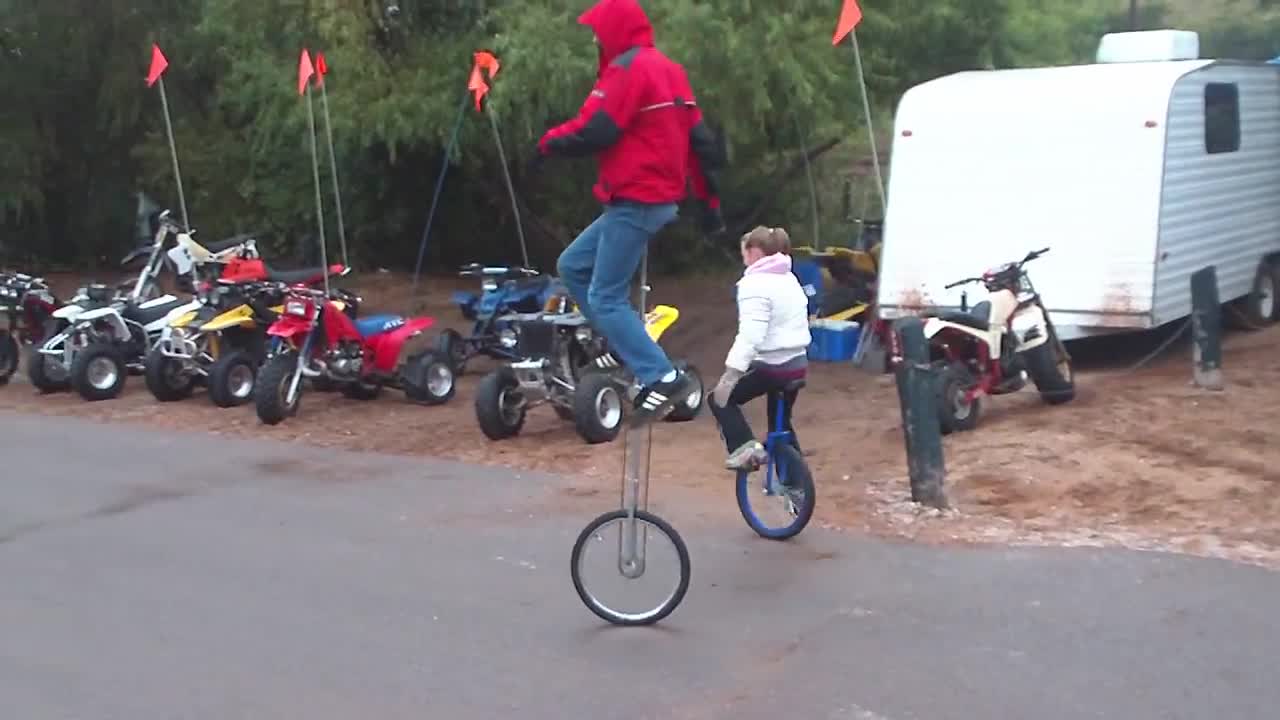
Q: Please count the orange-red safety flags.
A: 6